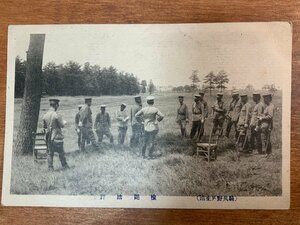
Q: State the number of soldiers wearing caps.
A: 15